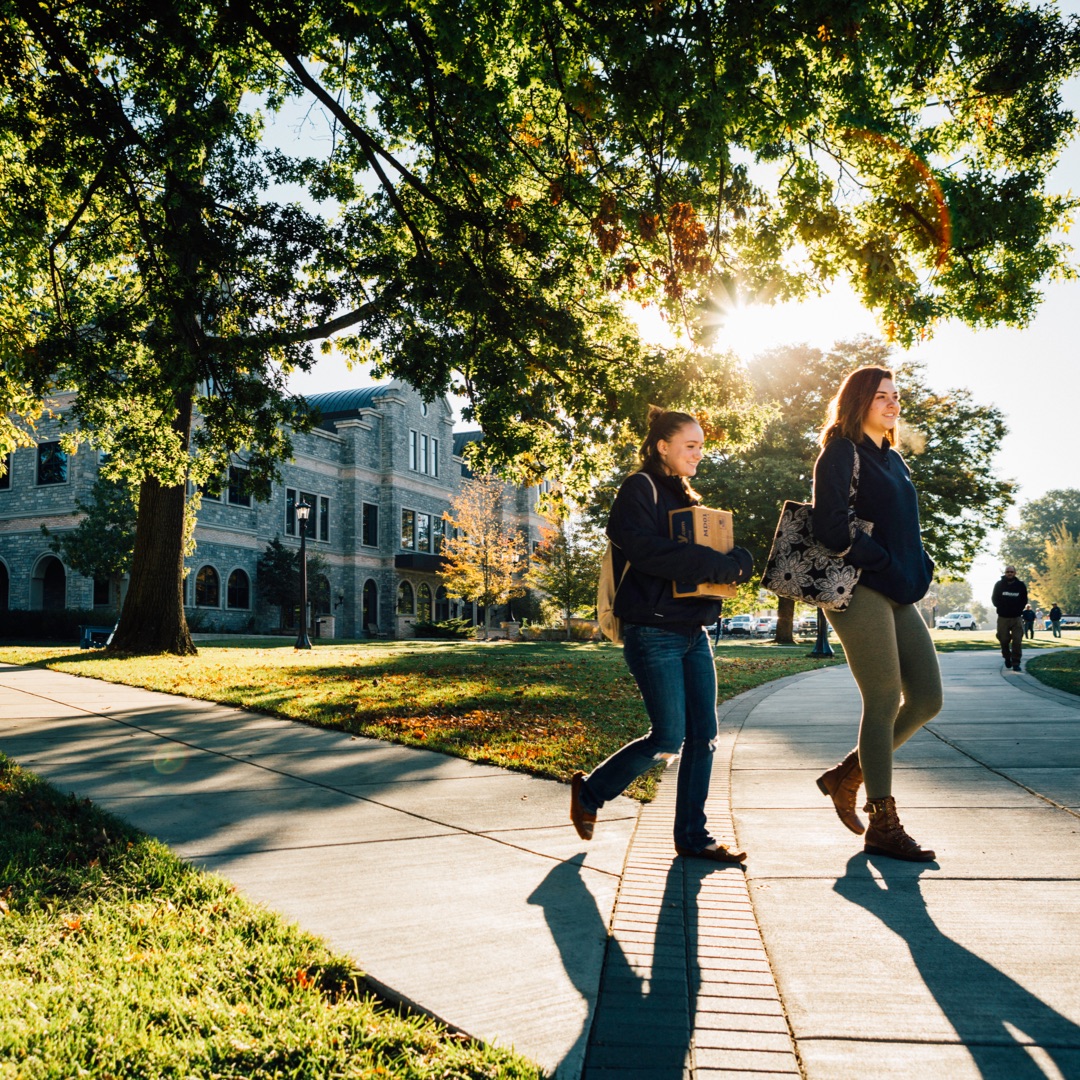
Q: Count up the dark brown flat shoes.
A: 2